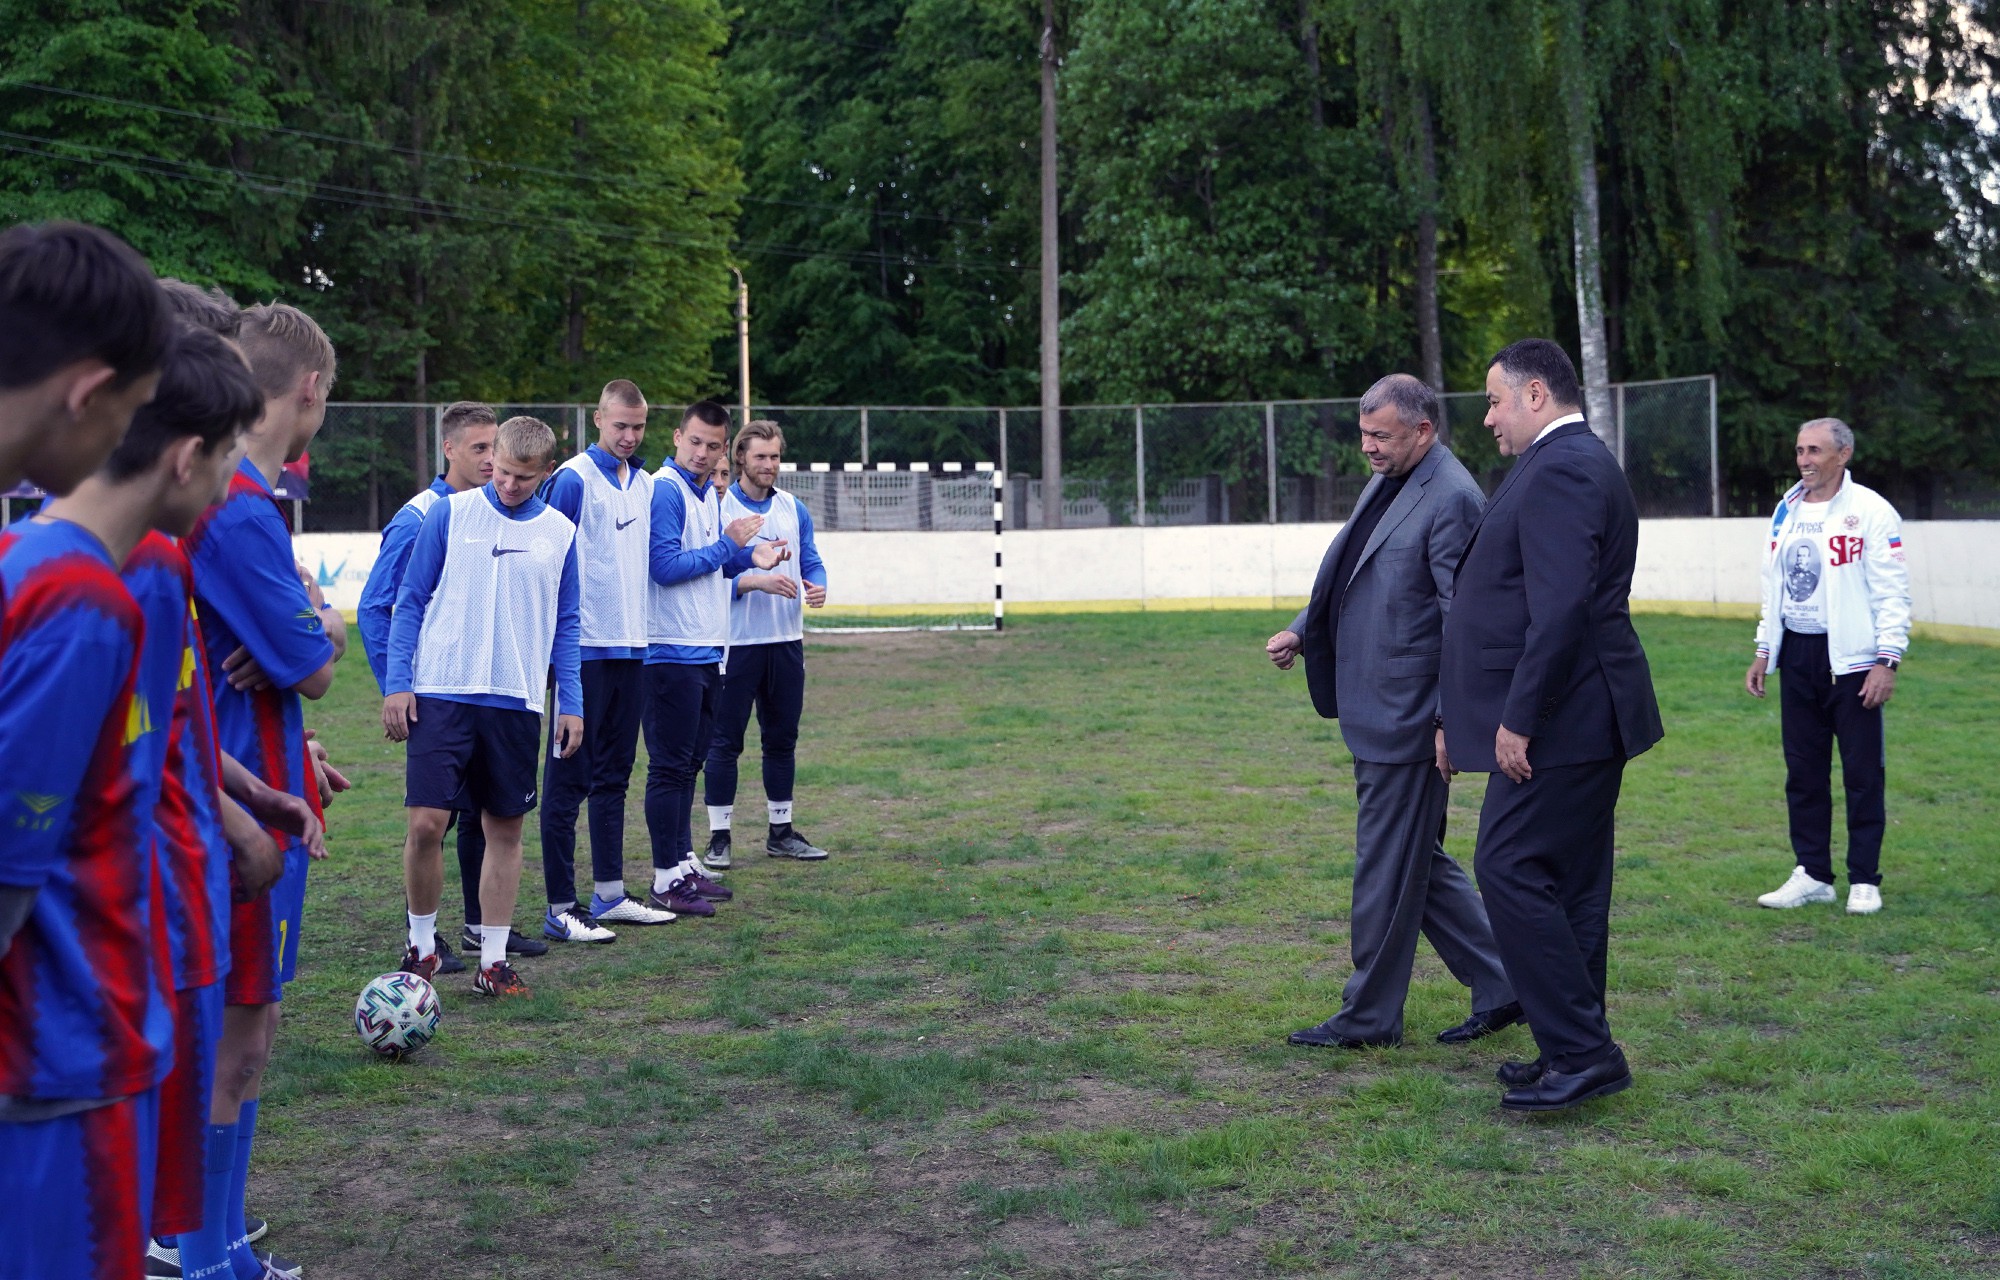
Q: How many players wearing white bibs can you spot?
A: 6